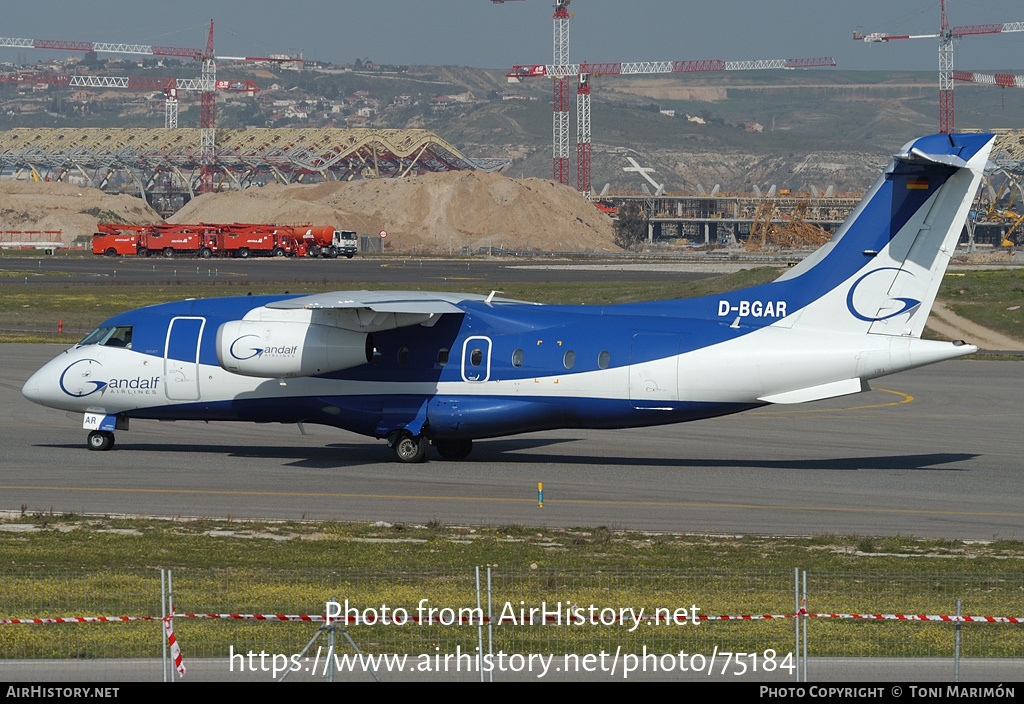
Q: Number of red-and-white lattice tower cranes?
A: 6